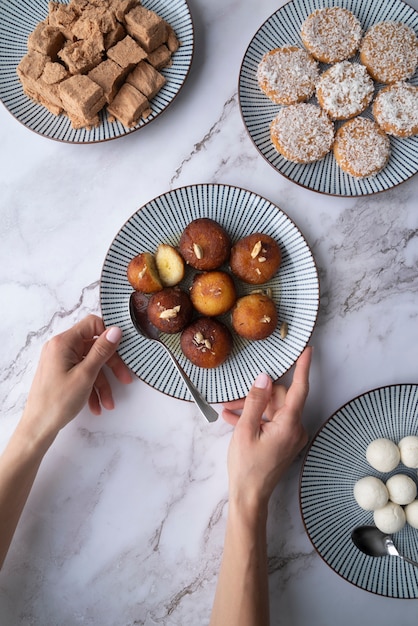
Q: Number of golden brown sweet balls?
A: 7